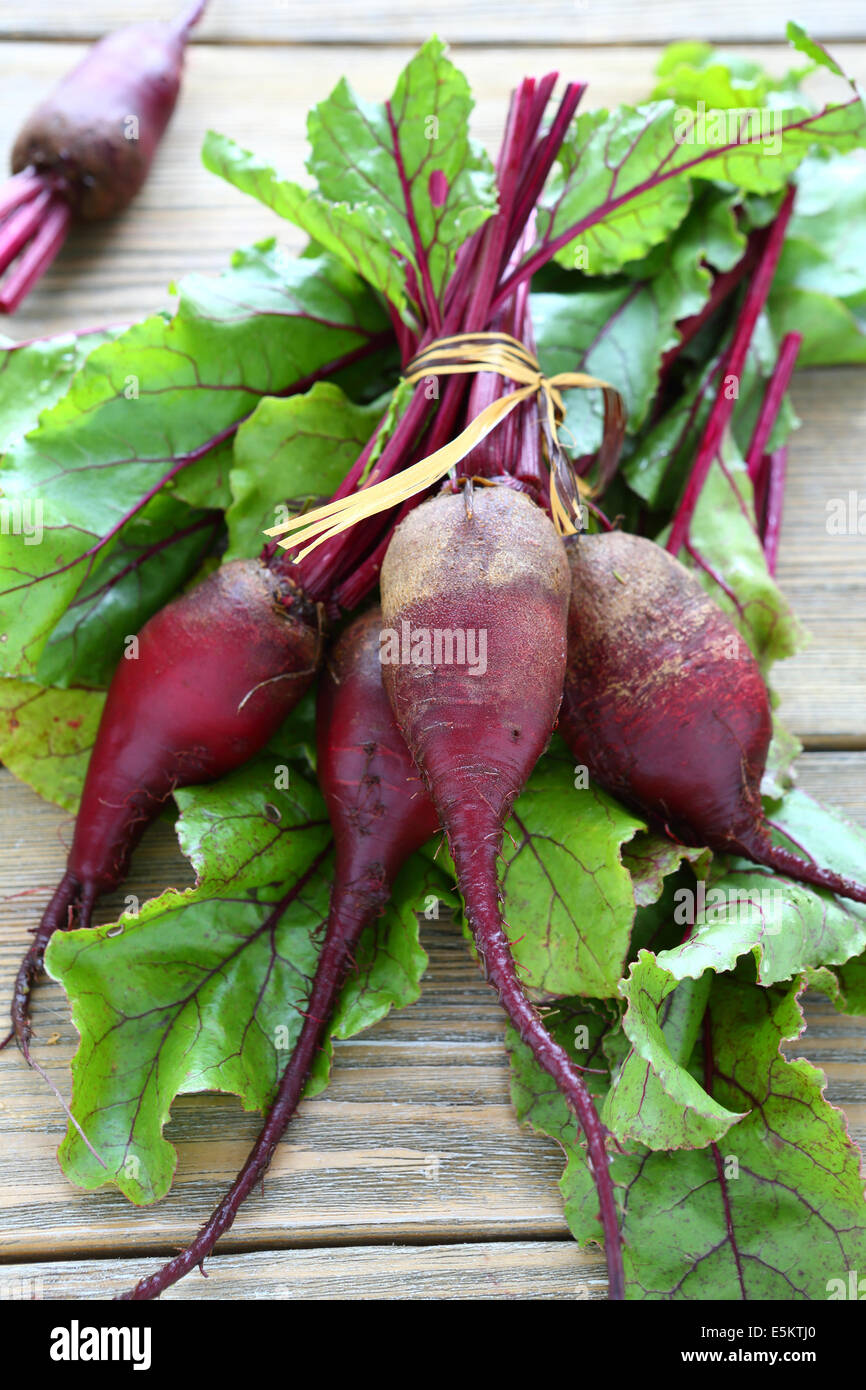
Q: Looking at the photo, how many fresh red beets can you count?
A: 5